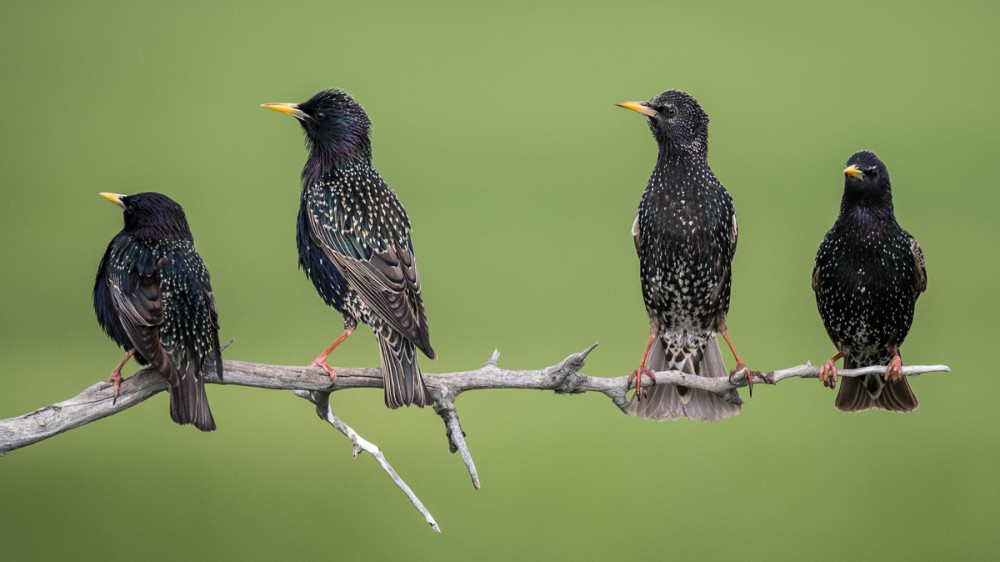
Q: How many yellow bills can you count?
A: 4